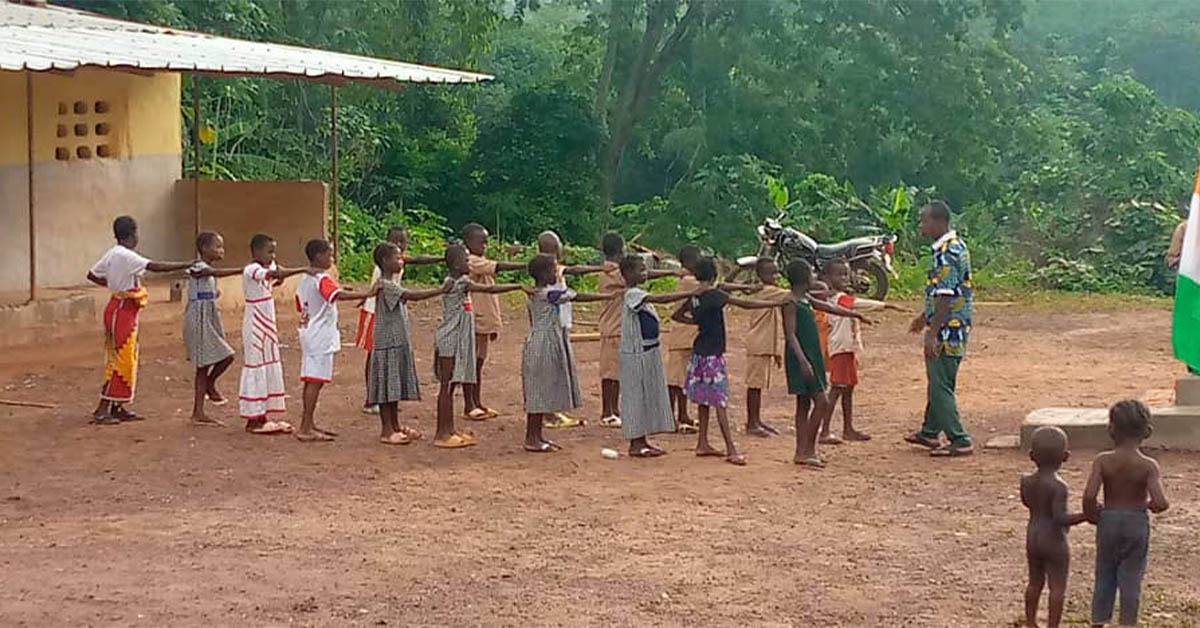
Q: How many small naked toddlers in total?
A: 1